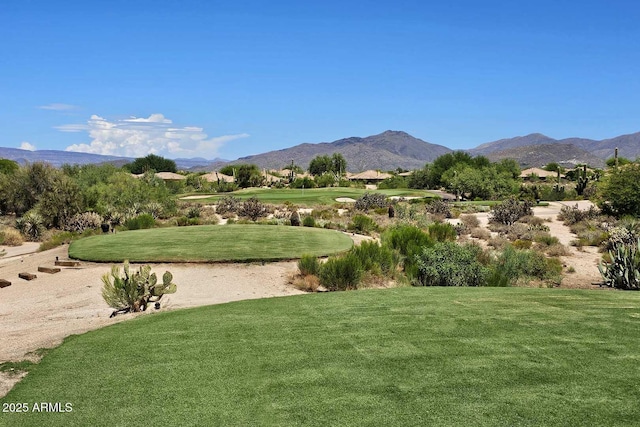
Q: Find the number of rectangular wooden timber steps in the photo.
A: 4